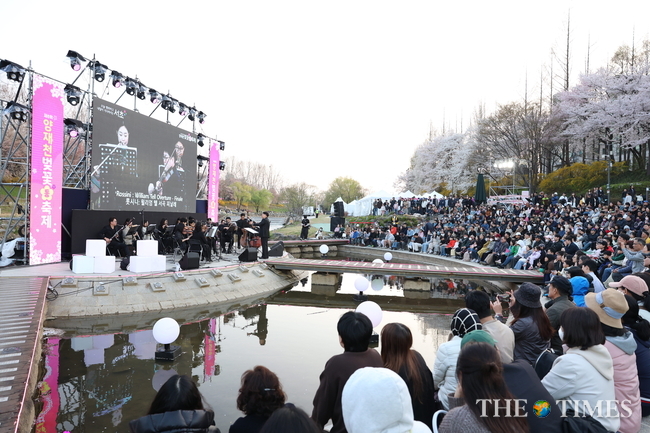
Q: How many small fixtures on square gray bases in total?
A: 11